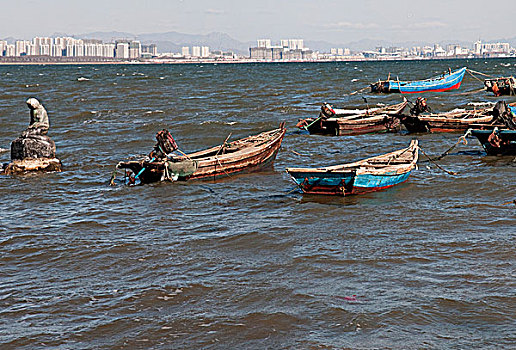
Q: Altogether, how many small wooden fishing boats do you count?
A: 7